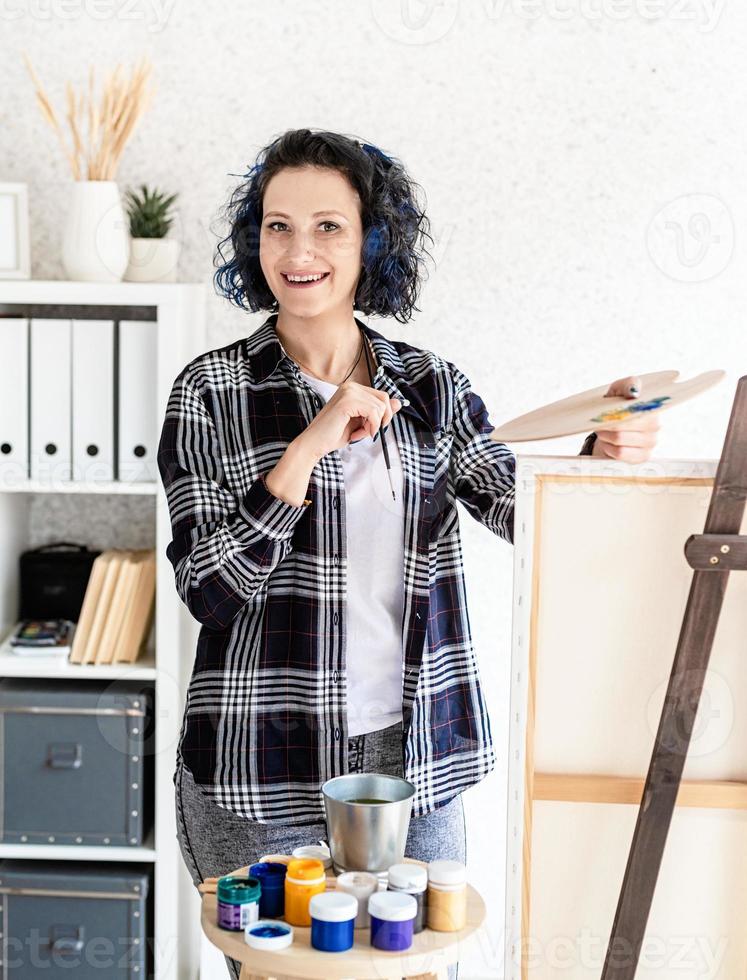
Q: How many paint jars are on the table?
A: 8